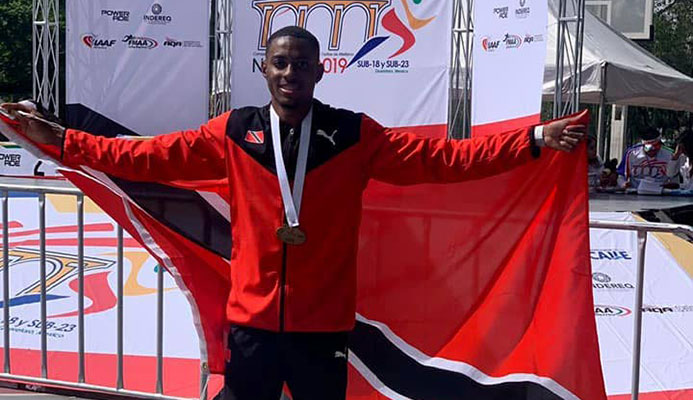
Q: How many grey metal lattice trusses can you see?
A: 4